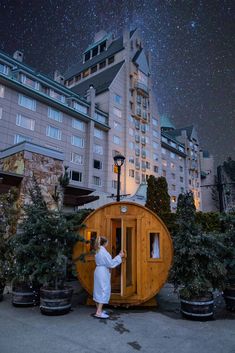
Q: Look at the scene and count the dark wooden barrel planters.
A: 4